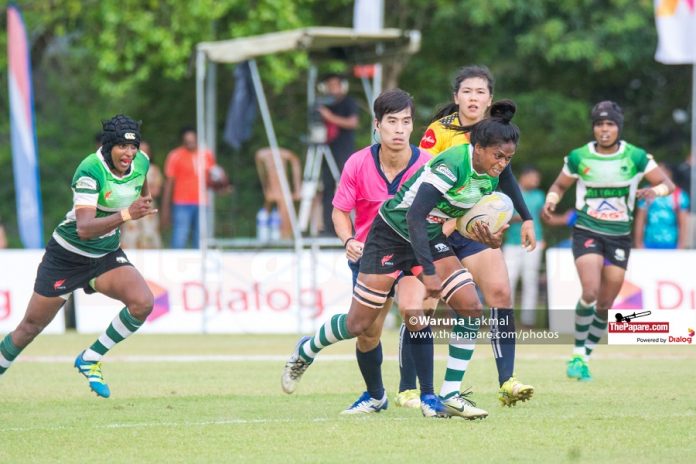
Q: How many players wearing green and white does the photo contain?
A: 3